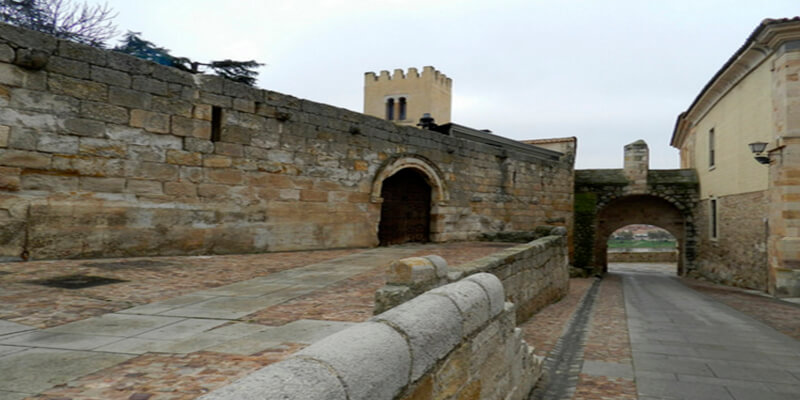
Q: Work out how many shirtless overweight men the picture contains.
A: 0